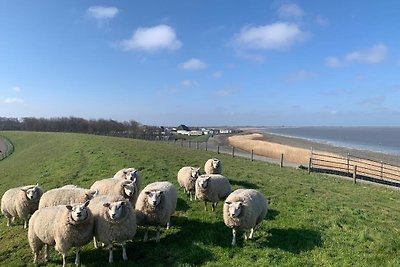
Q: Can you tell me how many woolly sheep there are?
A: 11